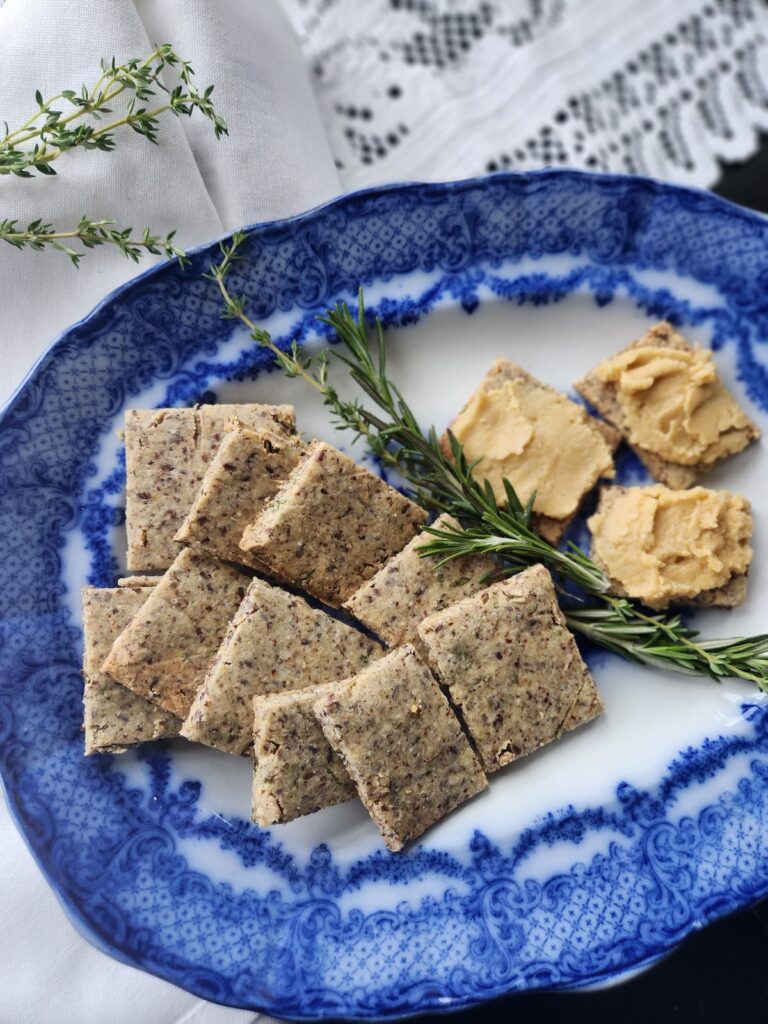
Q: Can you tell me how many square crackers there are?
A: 13